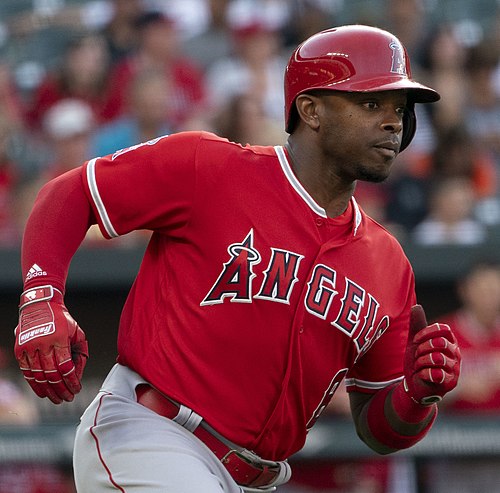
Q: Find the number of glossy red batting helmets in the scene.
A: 1